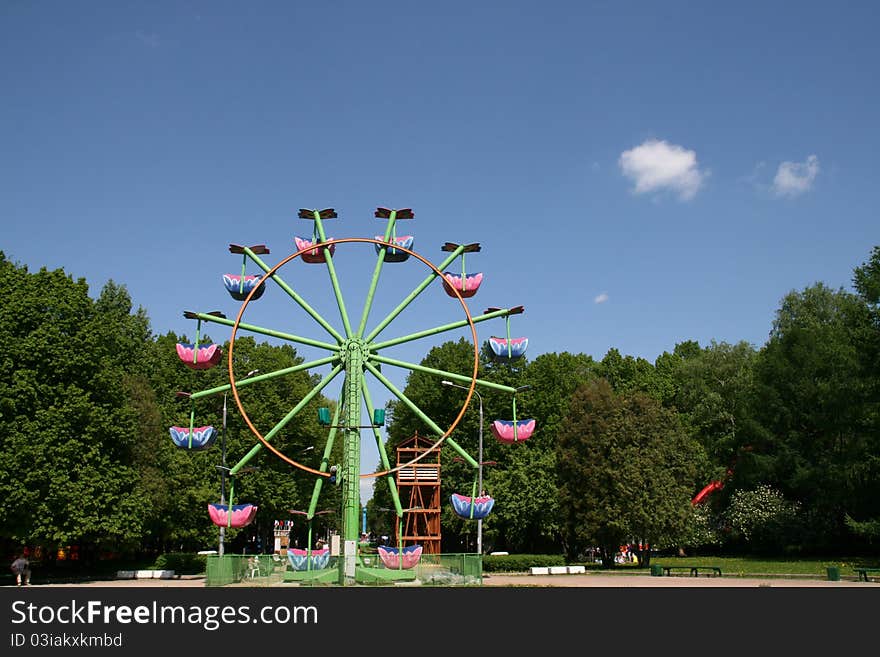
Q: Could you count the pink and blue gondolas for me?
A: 12